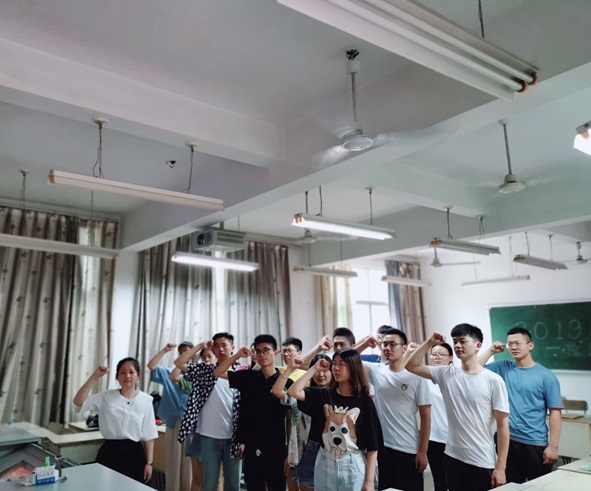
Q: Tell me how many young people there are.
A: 15